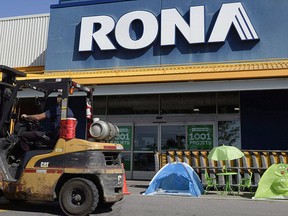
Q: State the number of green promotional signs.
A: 2